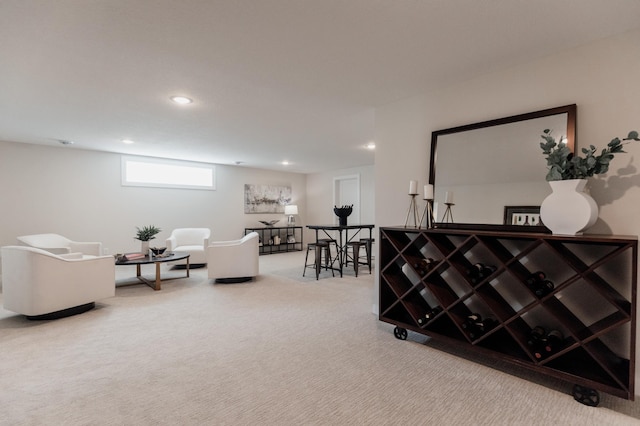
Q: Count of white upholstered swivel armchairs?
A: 4